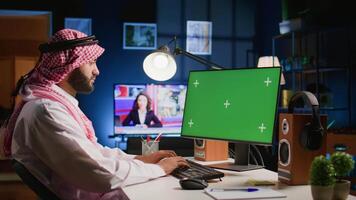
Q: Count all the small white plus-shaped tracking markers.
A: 5